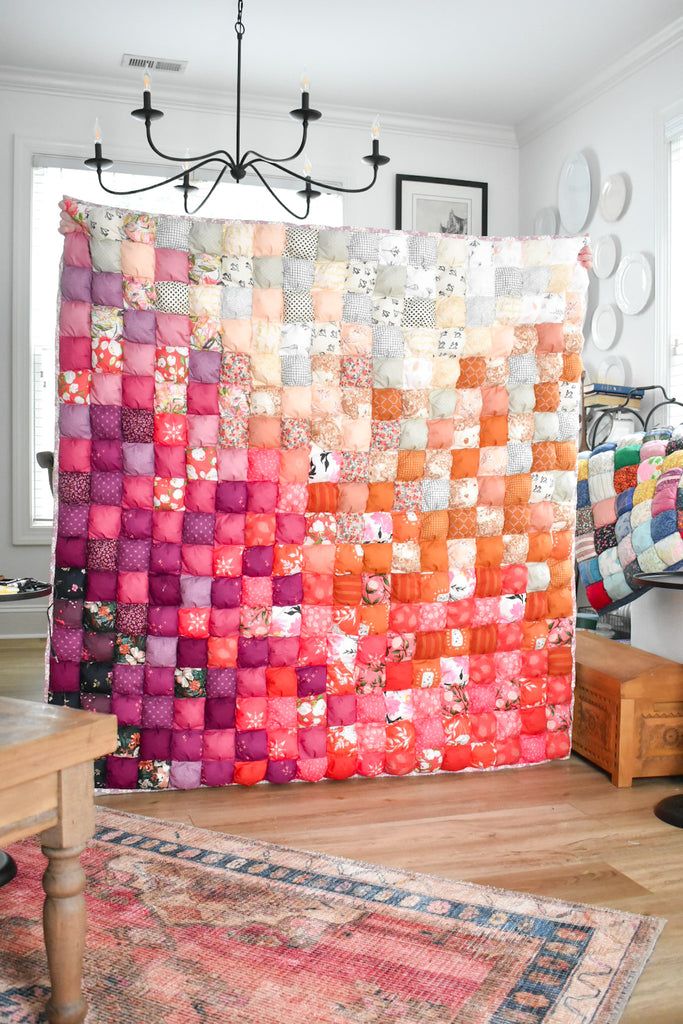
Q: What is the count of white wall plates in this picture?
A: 7